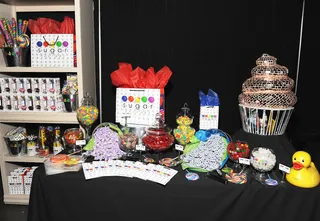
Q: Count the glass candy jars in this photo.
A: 7